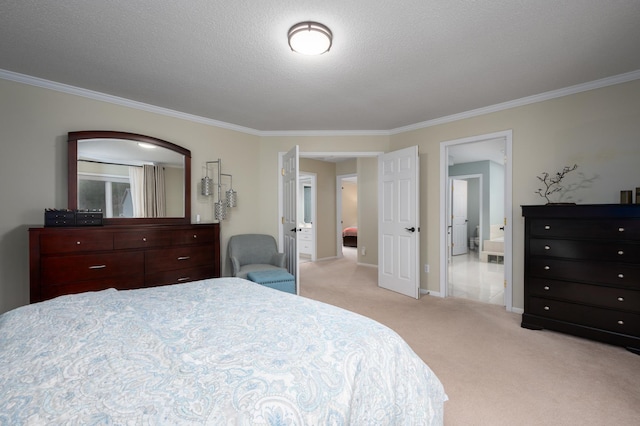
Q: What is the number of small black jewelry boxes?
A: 2